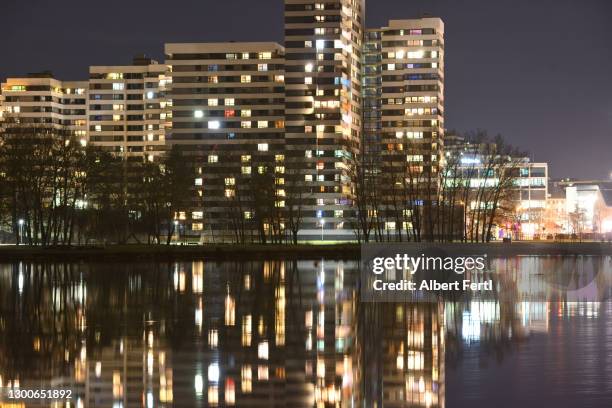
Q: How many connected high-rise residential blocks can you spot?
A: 5